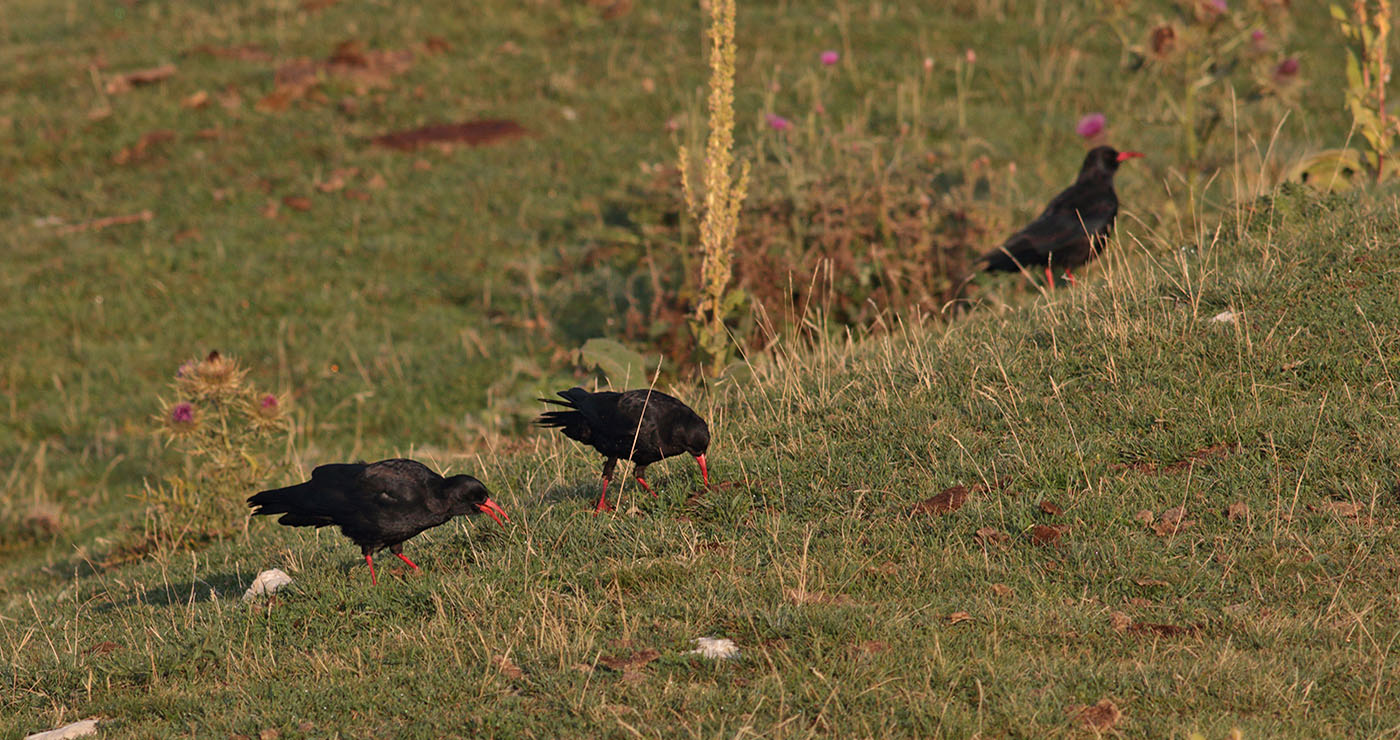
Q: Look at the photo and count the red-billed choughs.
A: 3